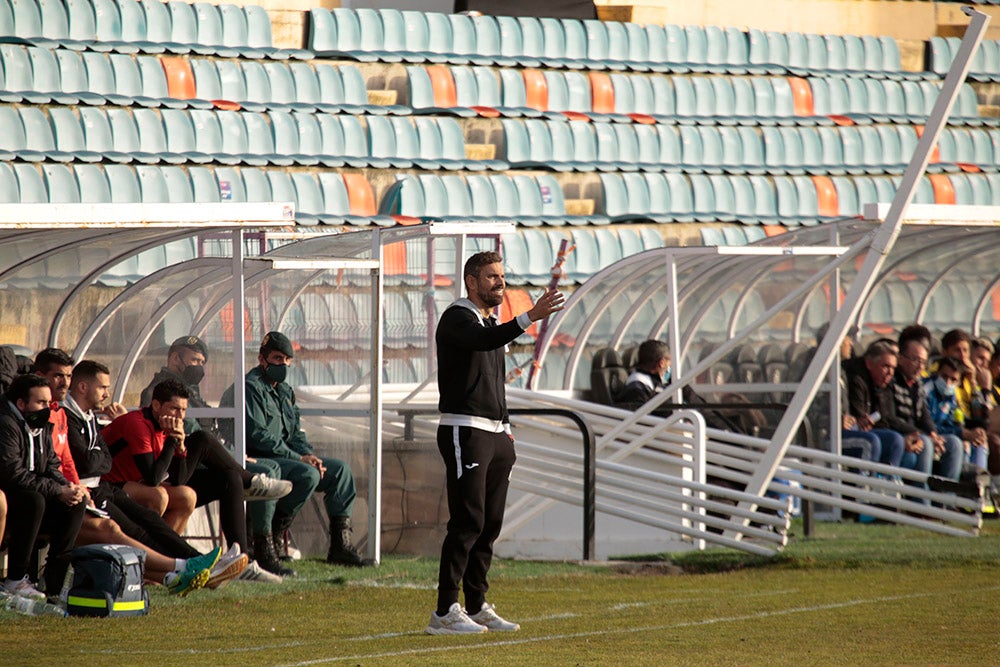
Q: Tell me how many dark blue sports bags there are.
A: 1